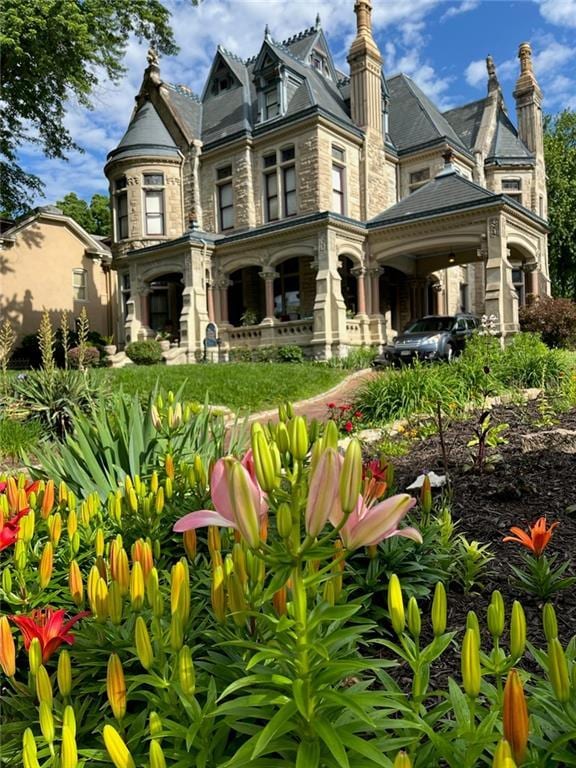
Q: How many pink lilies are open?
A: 2